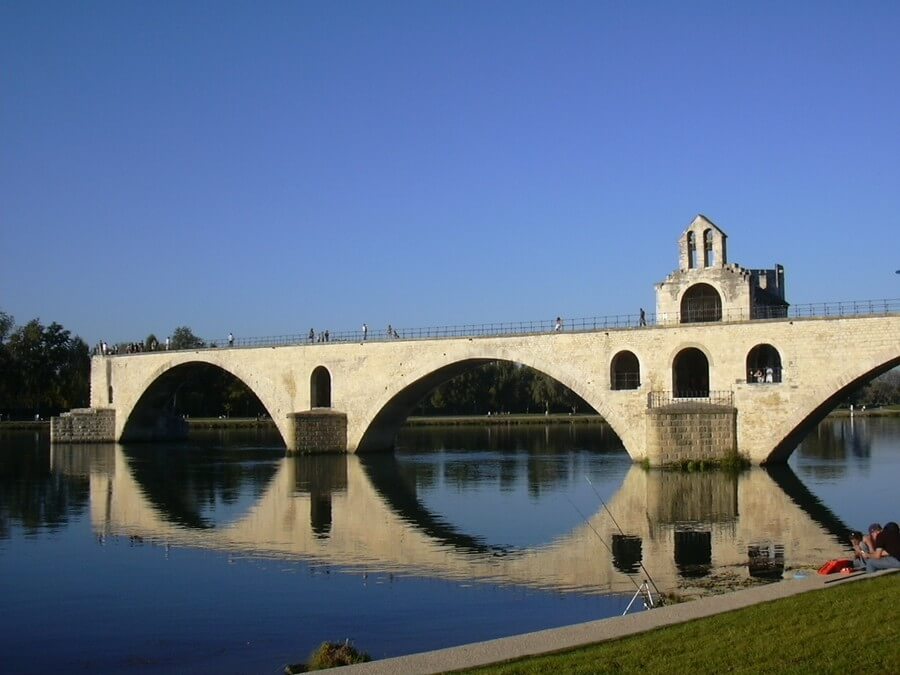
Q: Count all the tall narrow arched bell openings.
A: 2